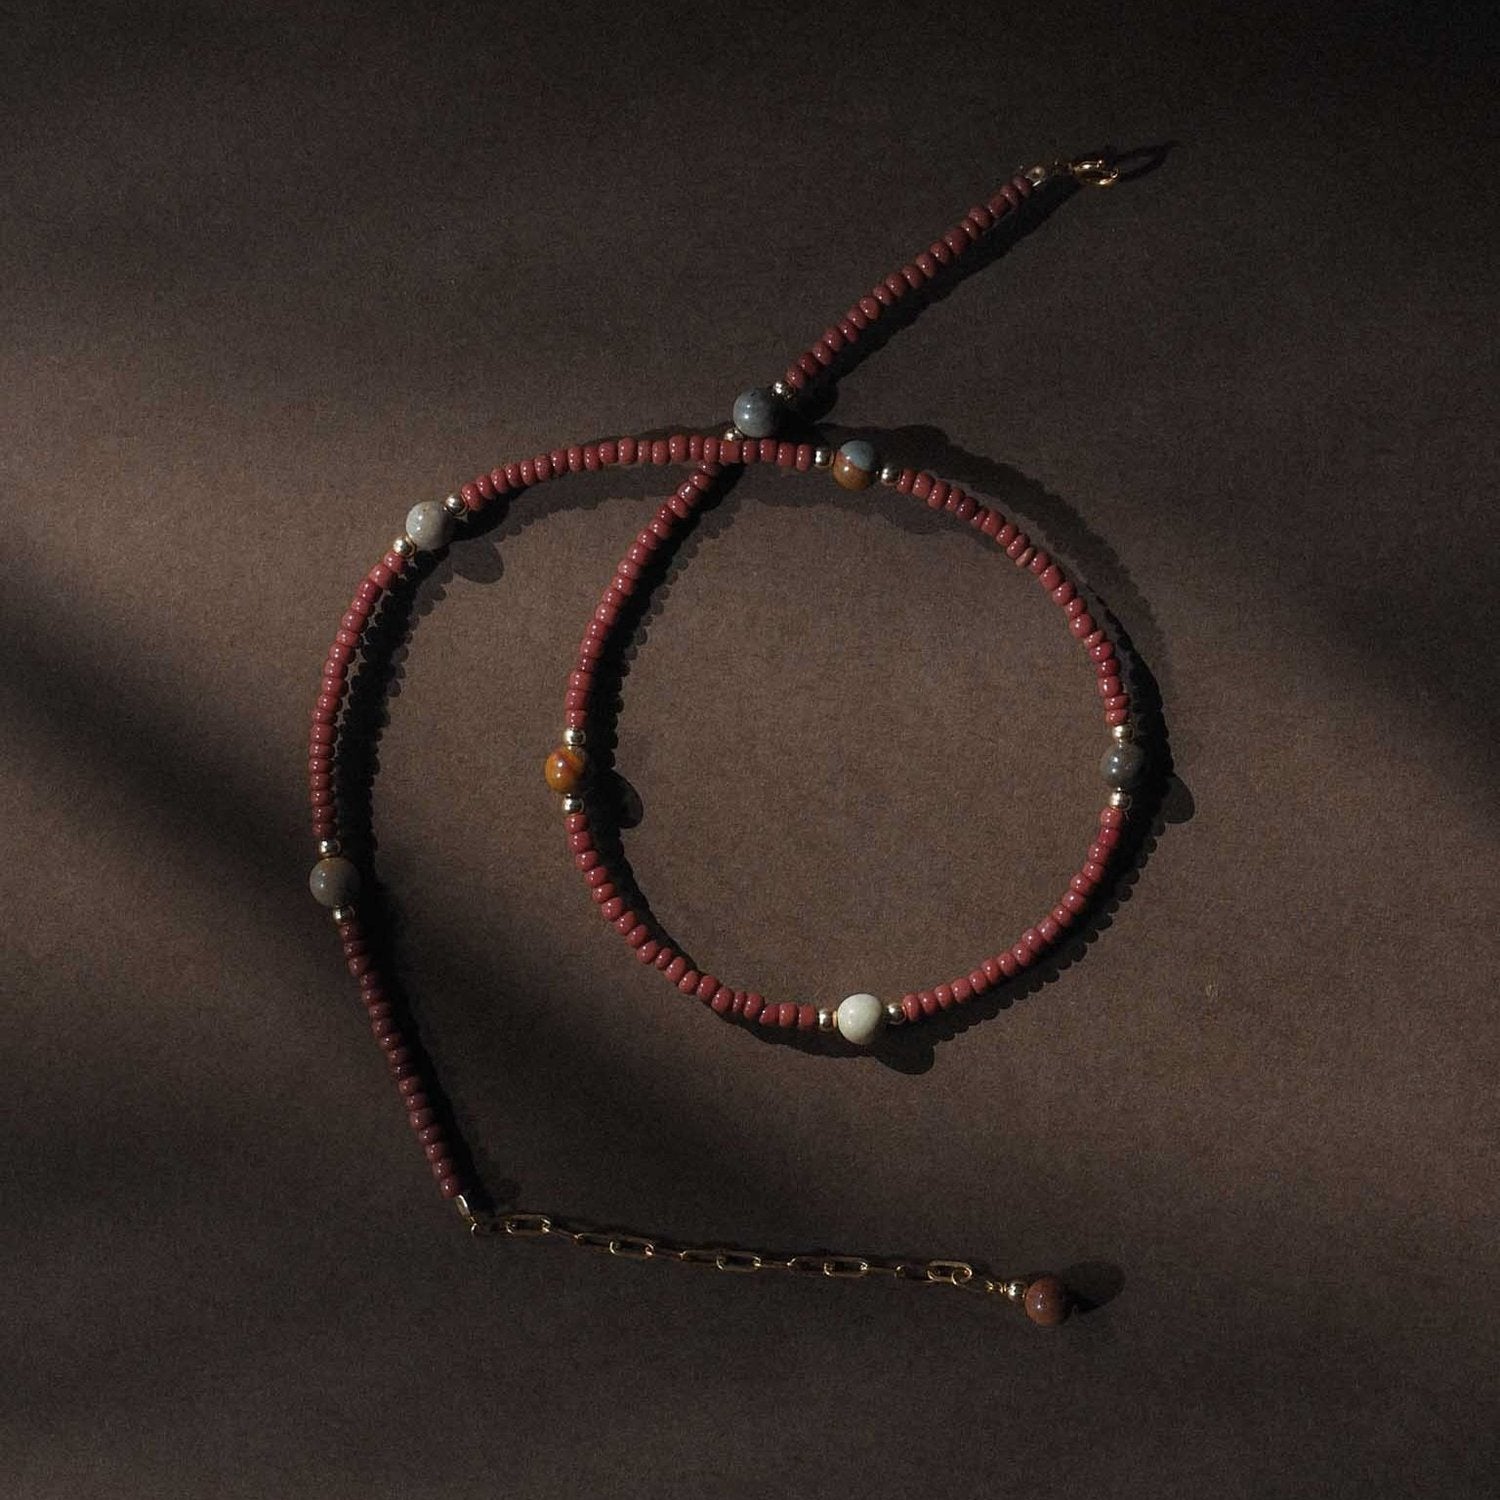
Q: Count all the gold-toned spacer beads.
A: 15